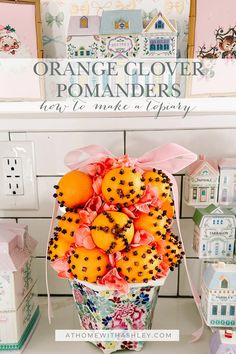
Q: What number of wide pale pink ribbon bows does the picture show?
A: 1